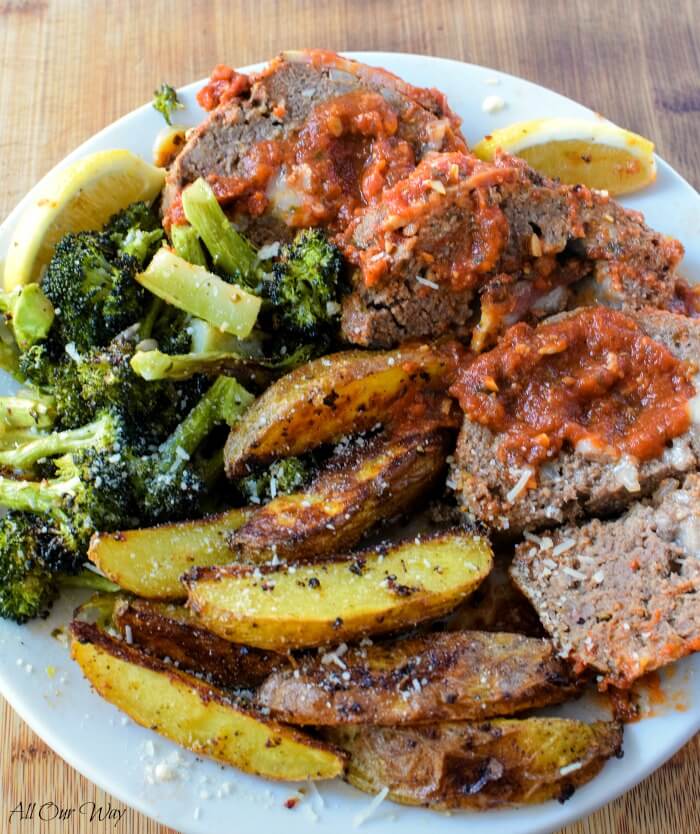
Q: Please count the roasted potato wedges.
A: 8